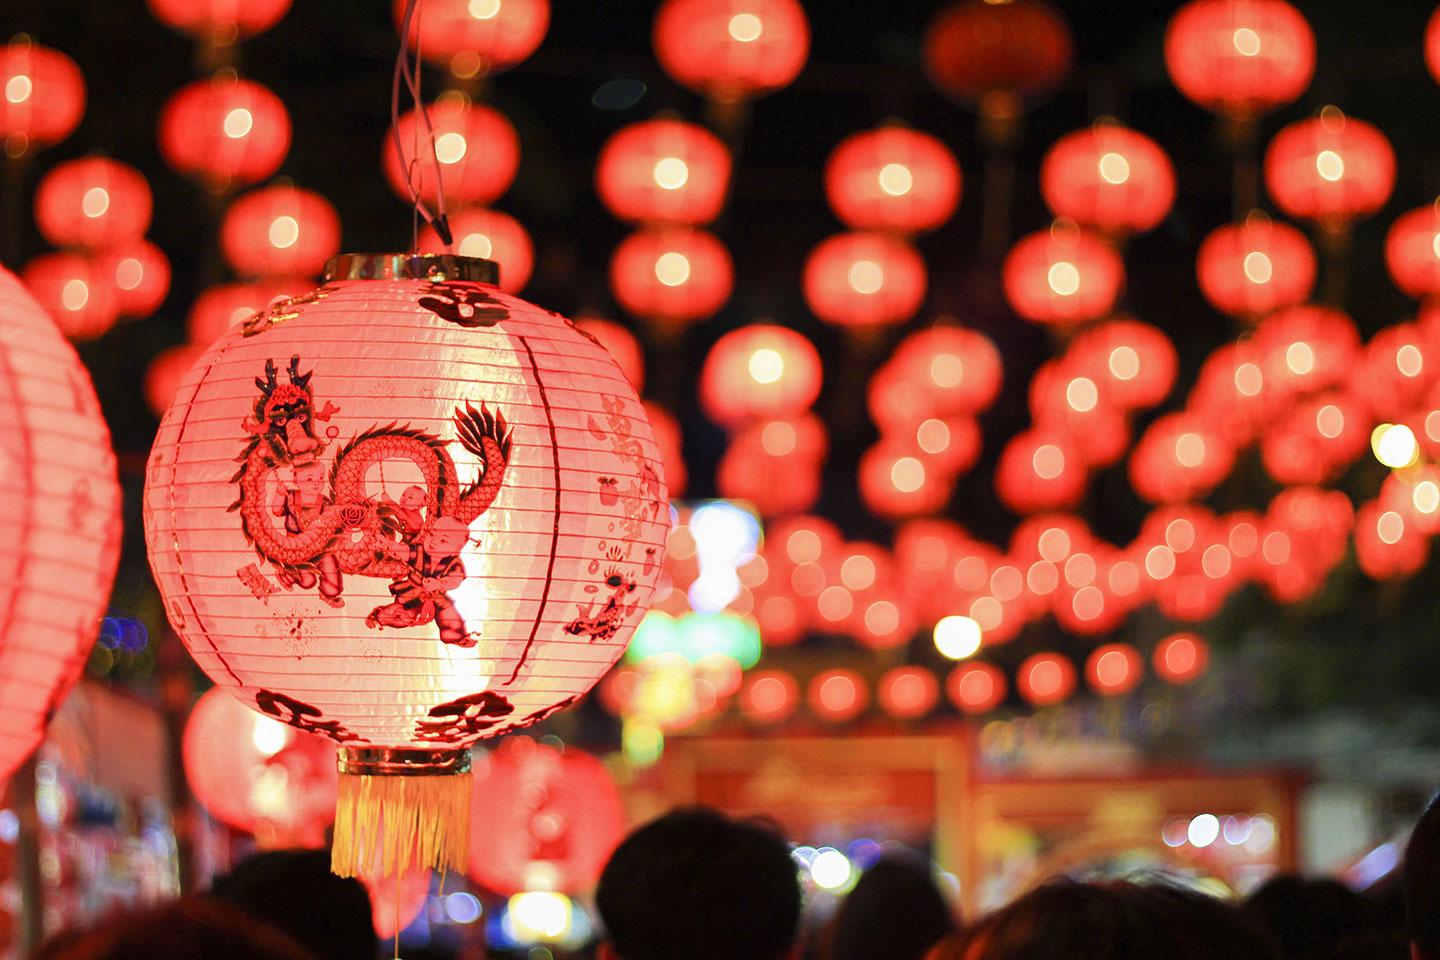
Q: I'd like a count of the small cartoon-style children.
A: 3